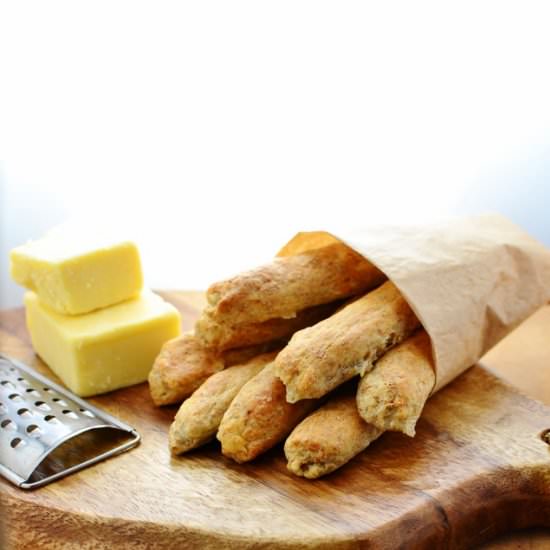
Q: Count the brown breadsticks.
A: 8